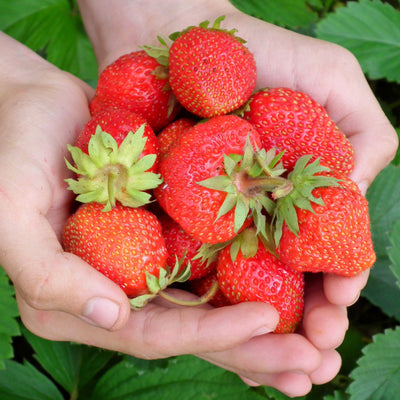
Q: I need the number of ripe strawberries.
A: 11